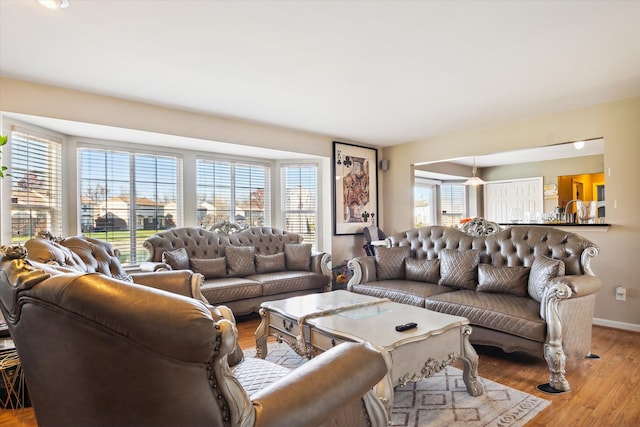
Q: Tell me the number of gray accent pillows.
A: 10